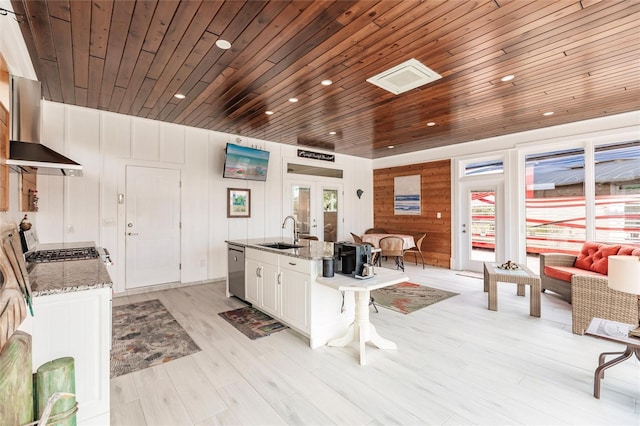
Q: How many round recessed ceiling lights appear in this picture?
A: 10